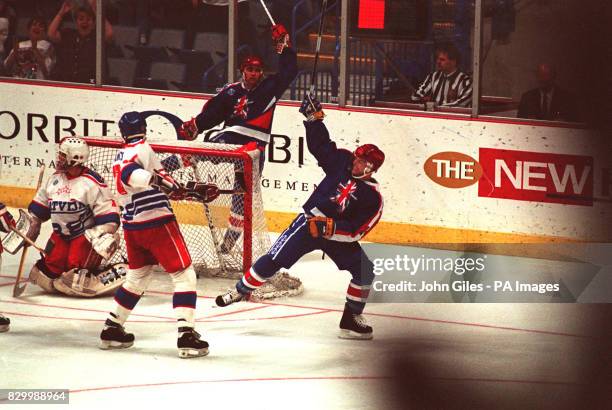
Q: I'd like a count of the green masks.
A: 0